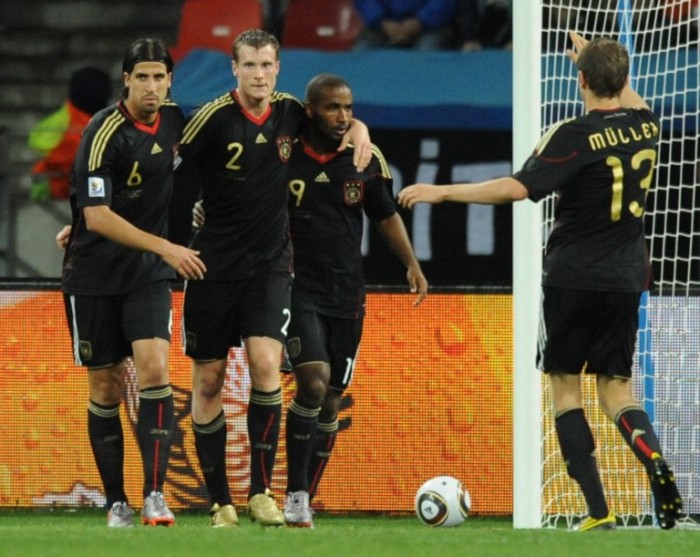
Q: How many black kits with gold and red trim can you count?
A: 4